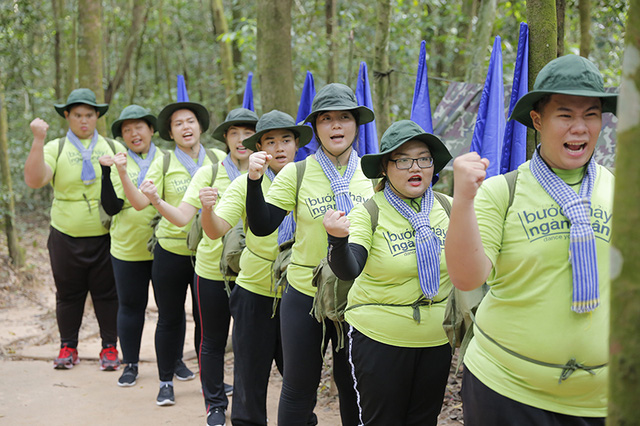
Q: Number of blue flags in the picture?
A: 7